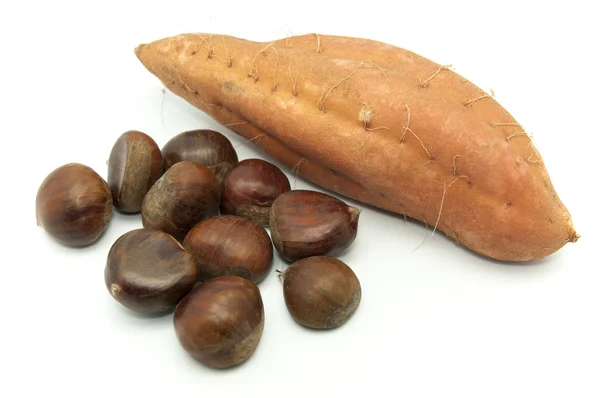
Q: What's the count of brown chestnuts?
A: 10